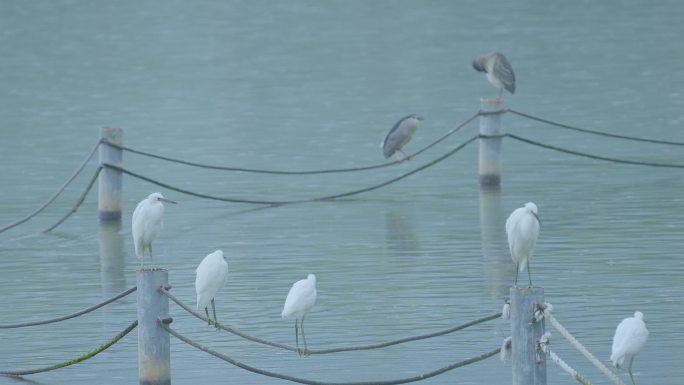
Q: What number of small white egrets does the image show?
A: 5